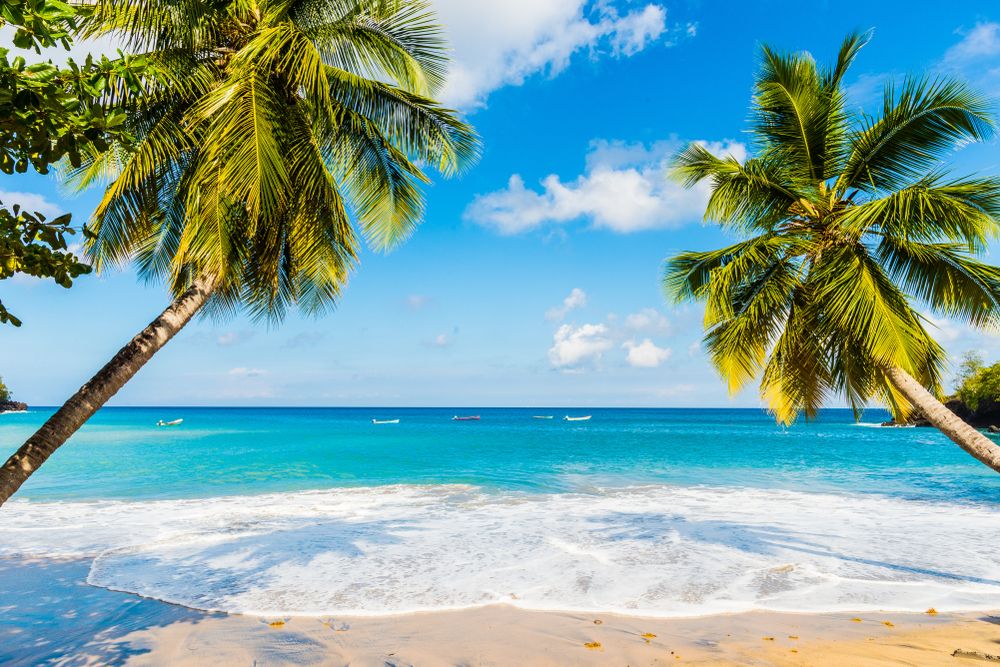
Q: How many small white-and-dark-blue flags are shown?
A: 0